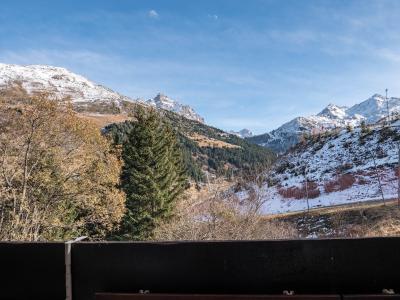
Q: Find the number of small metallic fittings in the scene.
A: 3